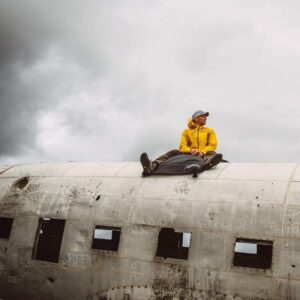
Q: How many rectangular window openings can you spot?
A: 5